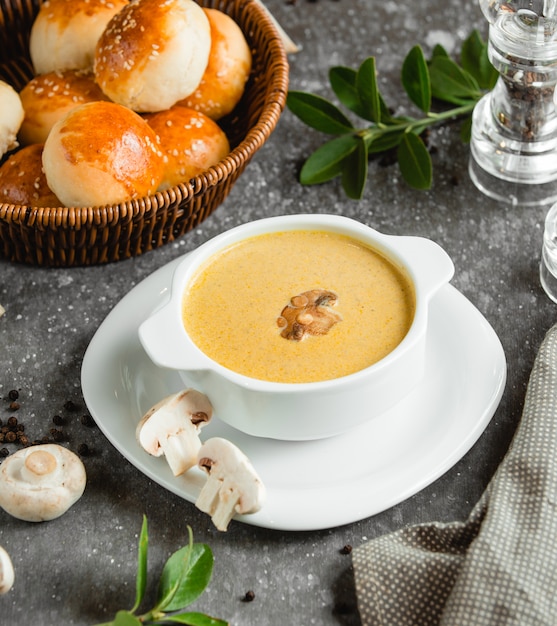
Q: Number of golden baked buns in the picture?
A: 8